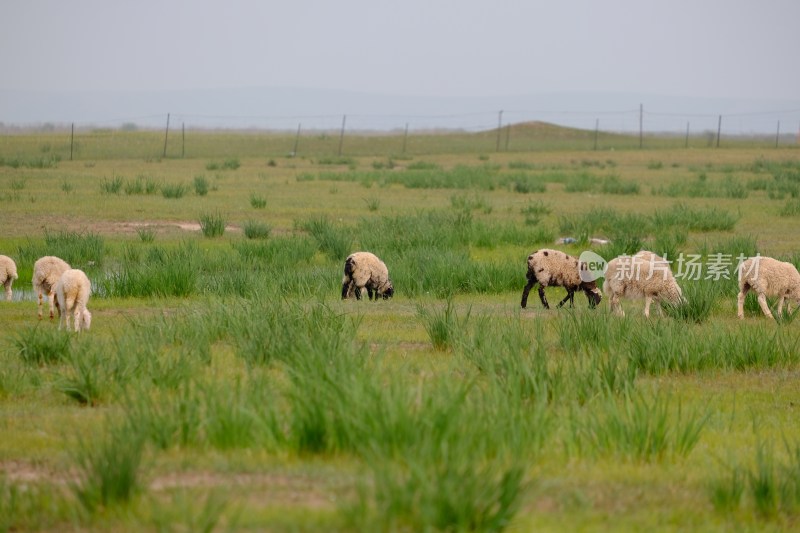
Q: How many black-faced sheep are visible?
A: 2